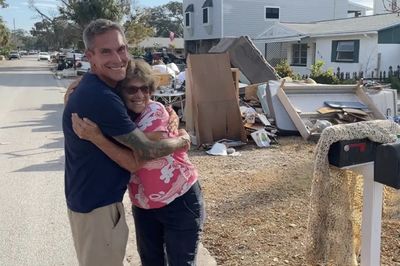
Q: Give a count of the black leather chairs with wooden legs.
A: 0